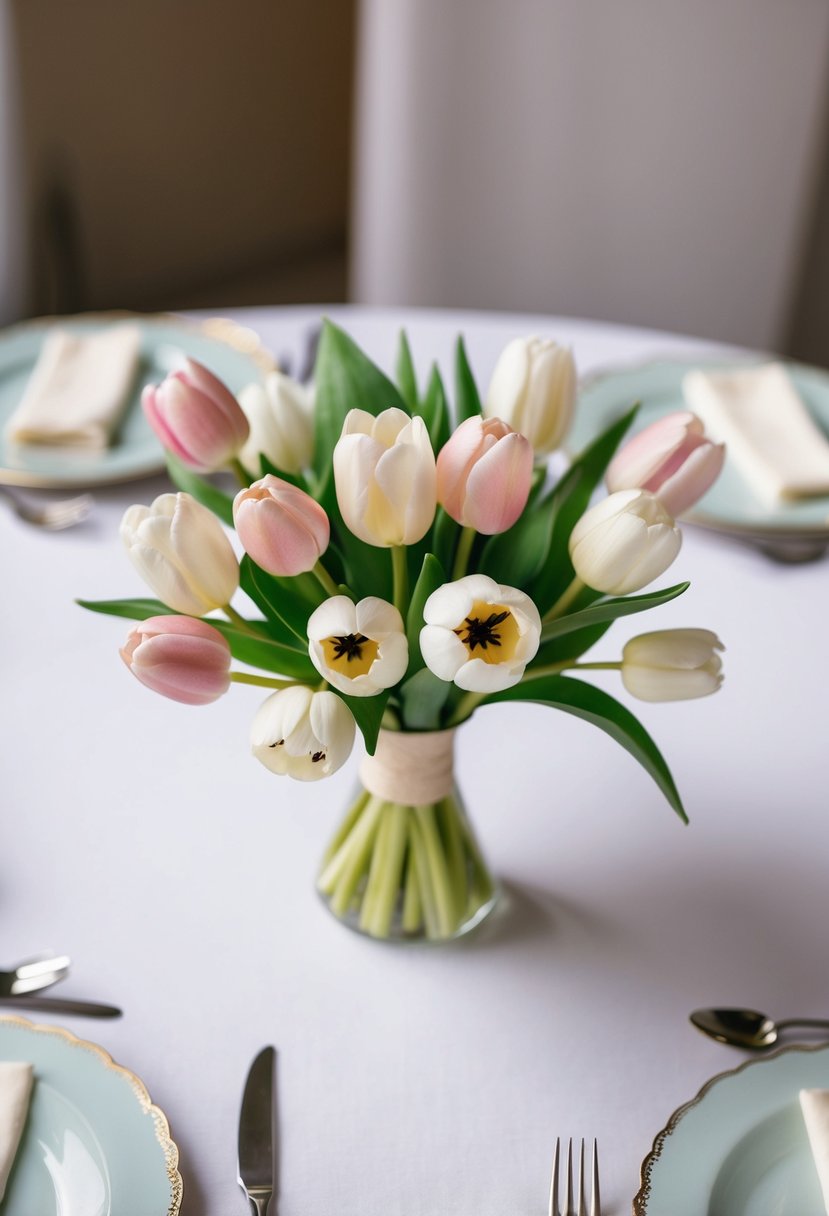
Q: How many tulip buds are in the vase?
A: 14